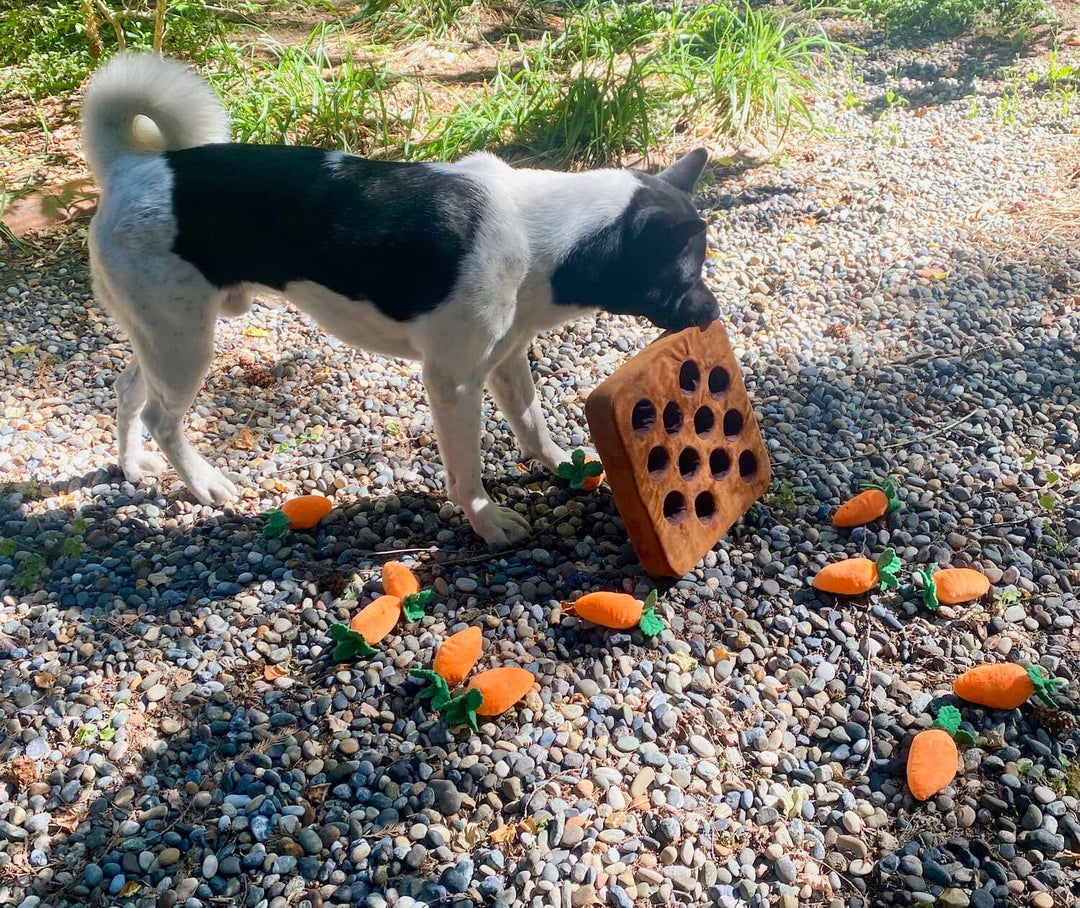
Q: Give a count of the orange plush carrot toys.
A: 12